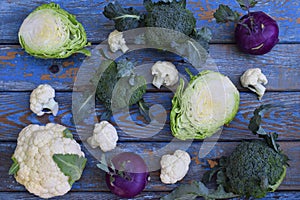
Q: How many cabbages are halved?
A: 2